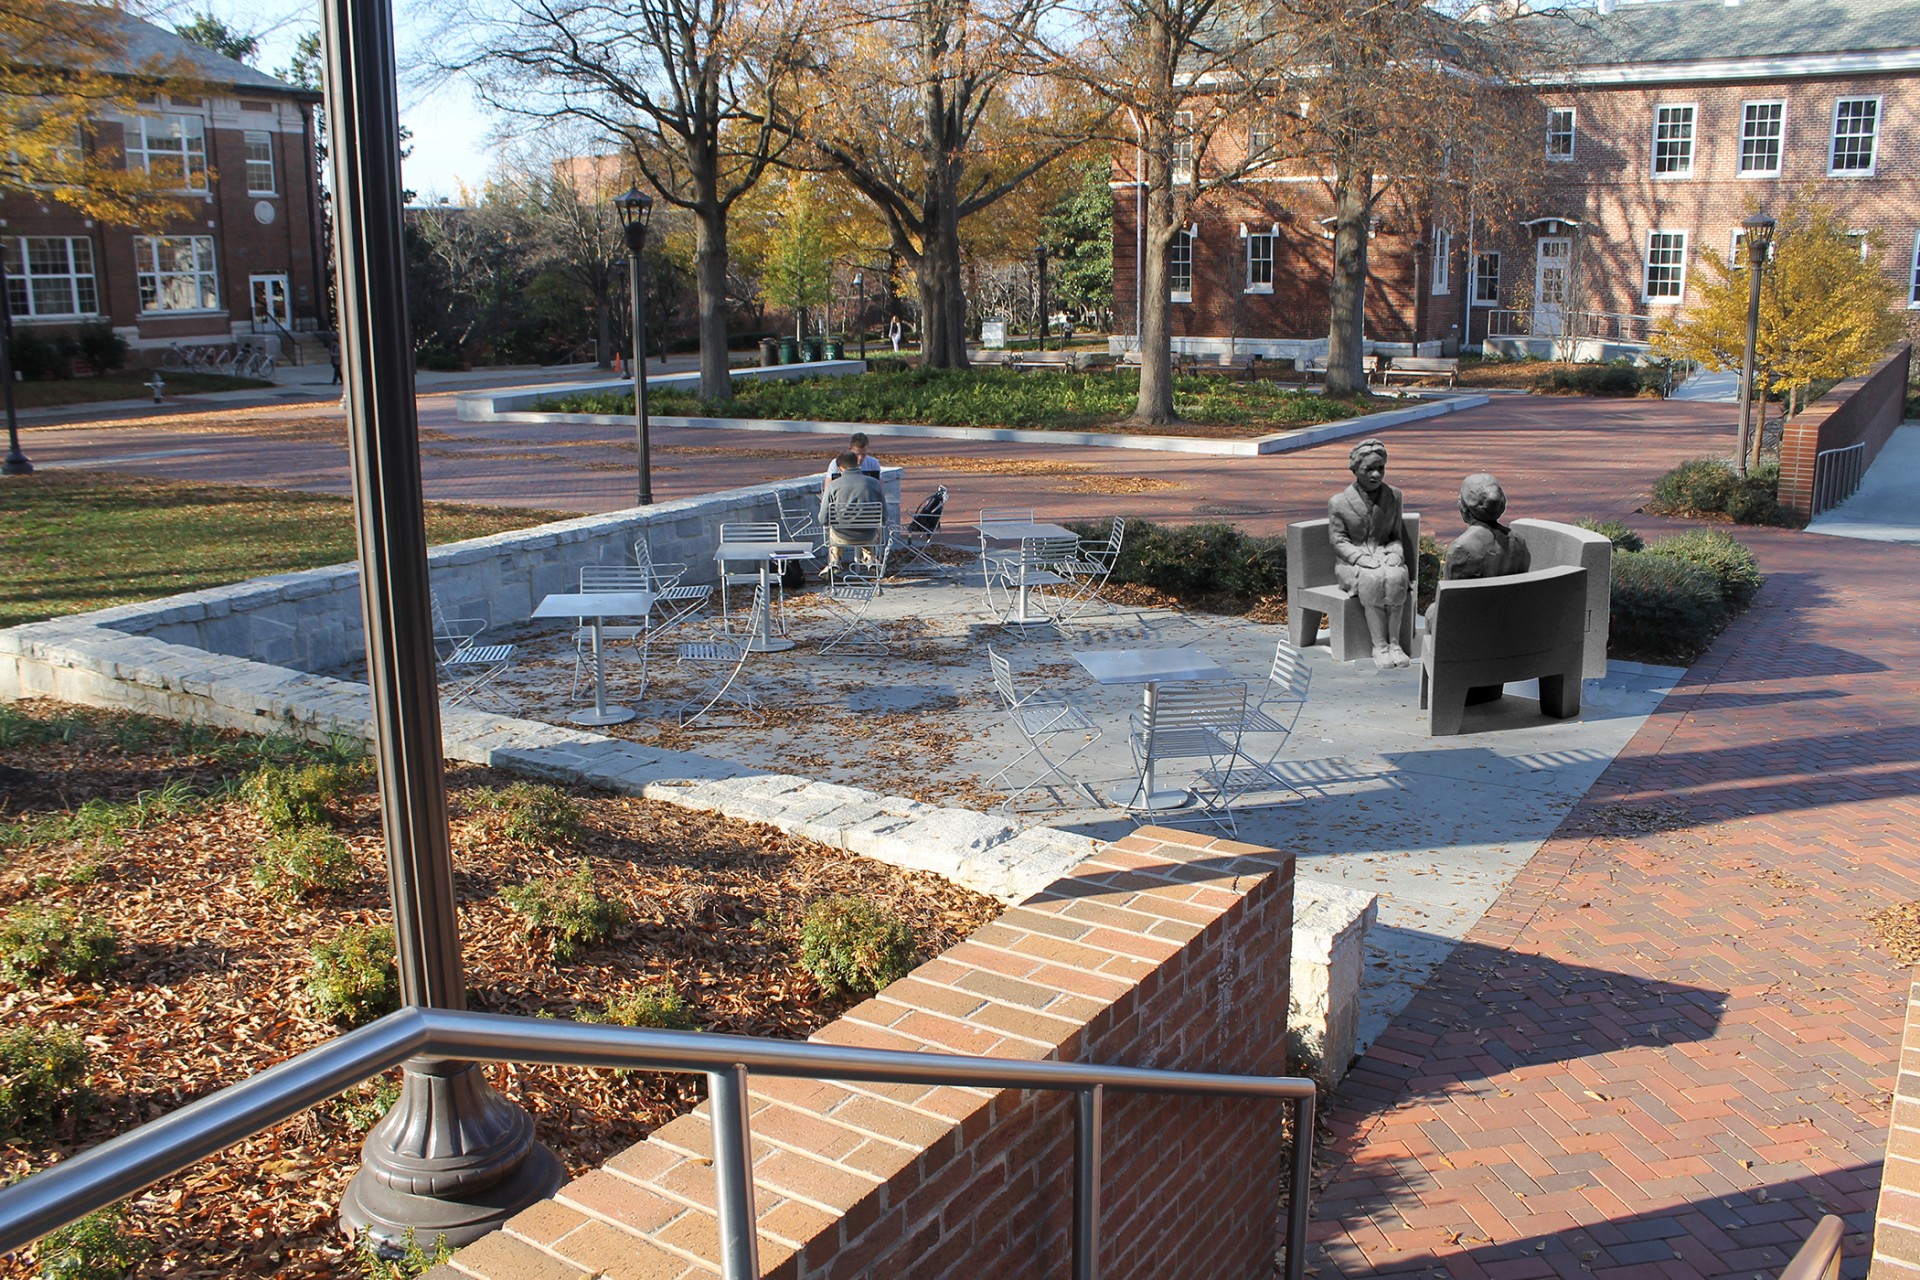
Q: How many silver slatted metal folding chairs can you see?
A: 15